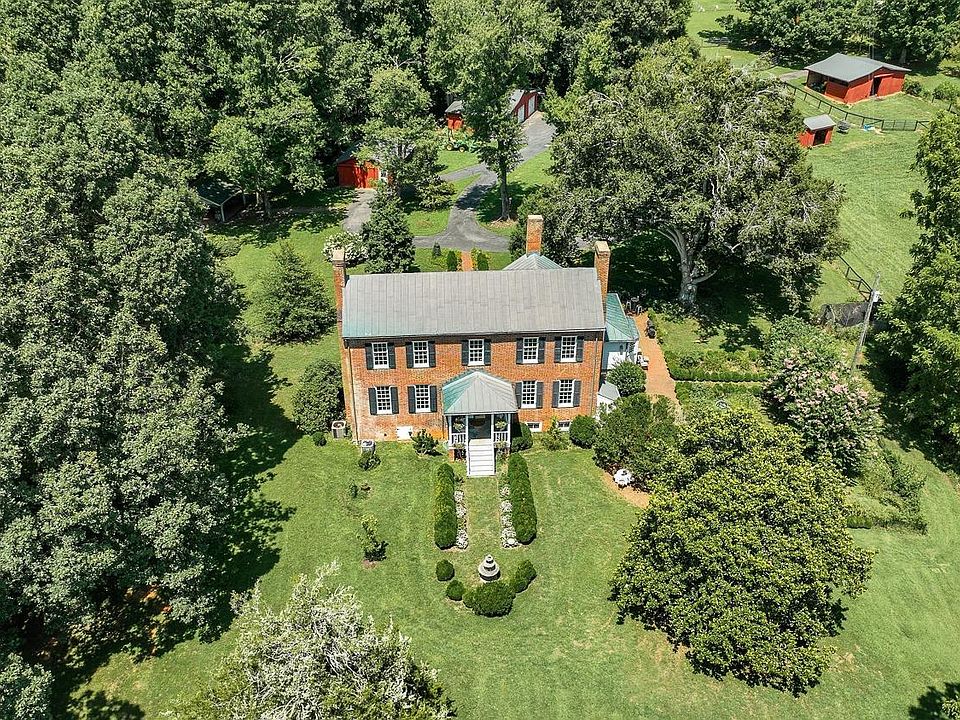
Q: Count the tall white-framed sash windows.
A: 9